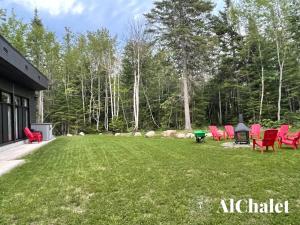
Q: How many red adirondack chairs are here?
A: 7